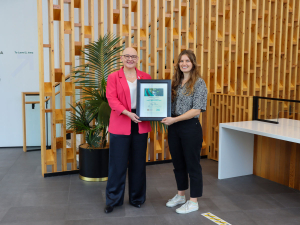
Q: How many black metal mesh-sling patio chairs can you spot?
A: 0